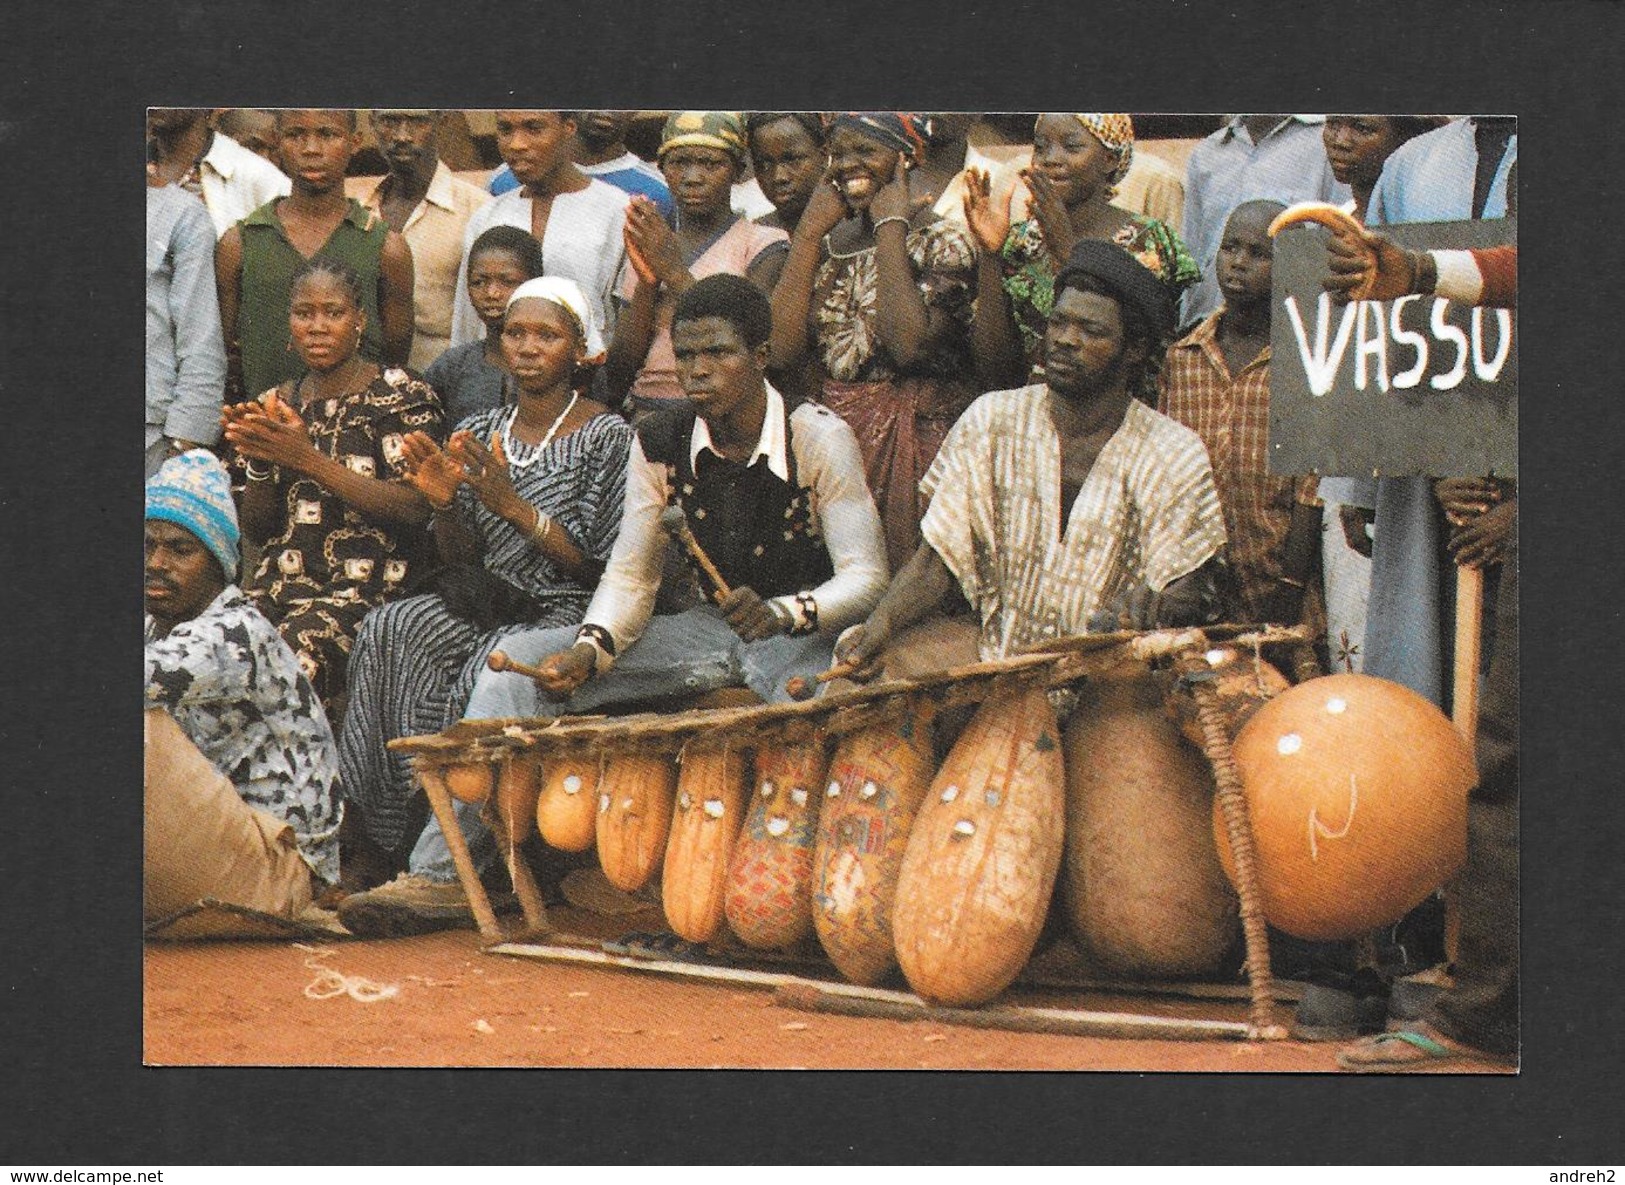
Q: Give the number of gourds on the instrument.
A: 11